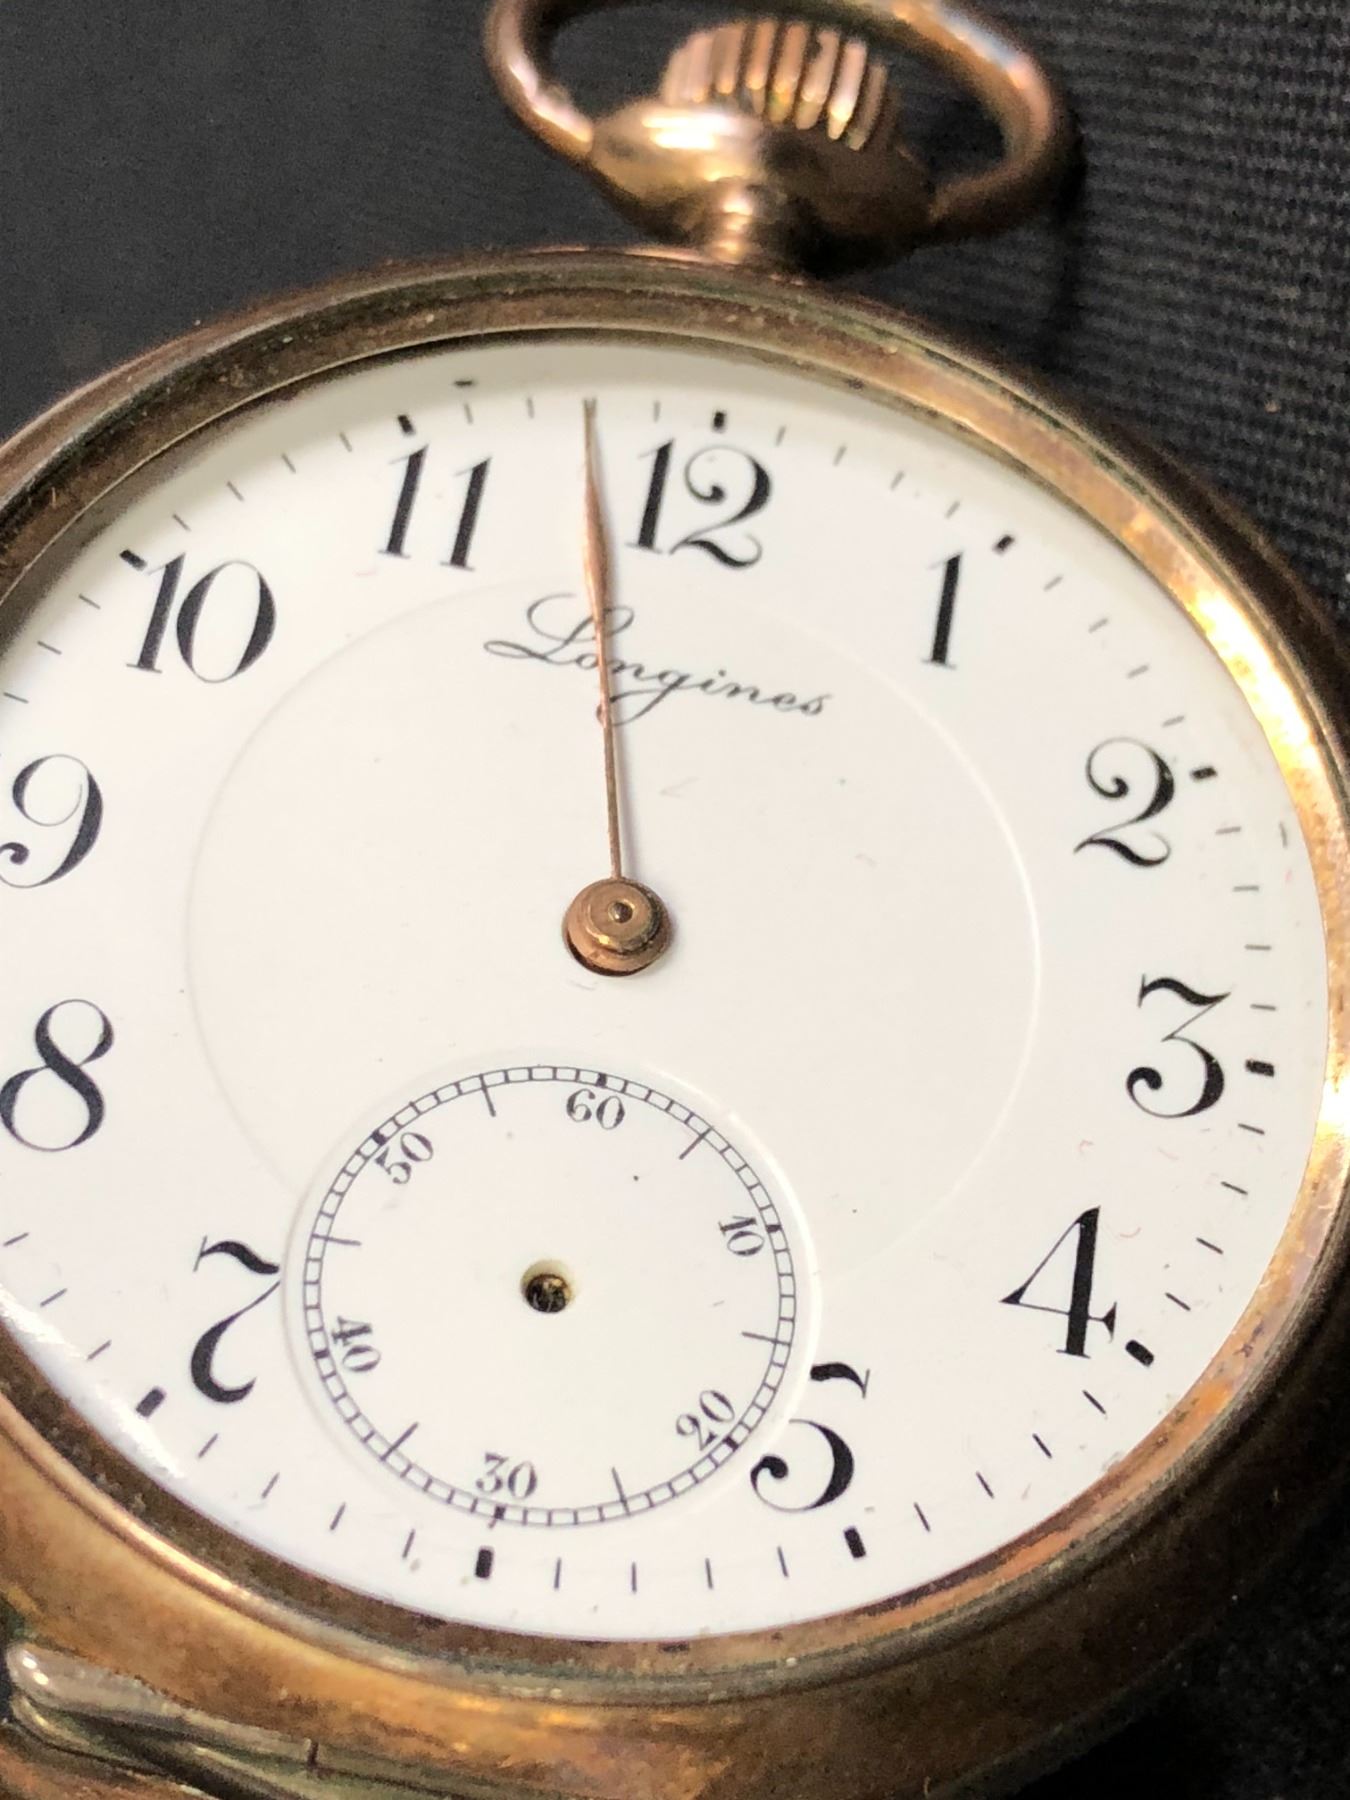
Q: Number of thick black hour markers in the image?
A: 10